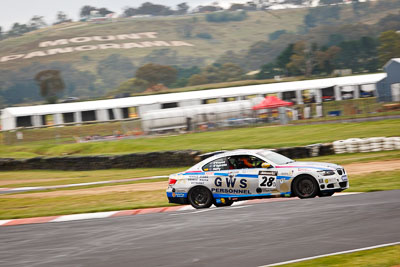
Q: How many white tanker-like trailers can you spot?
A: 1